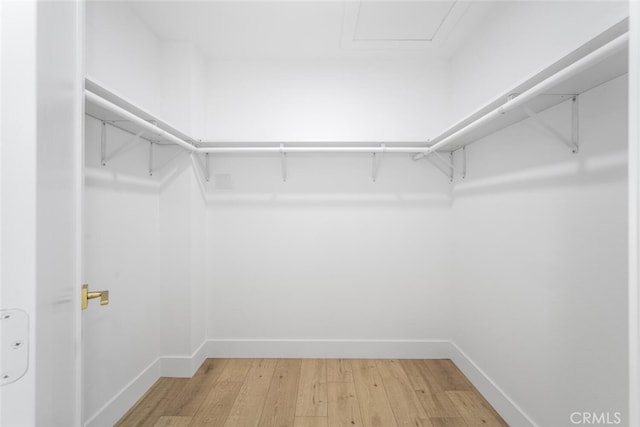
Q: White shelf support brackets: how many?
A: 8